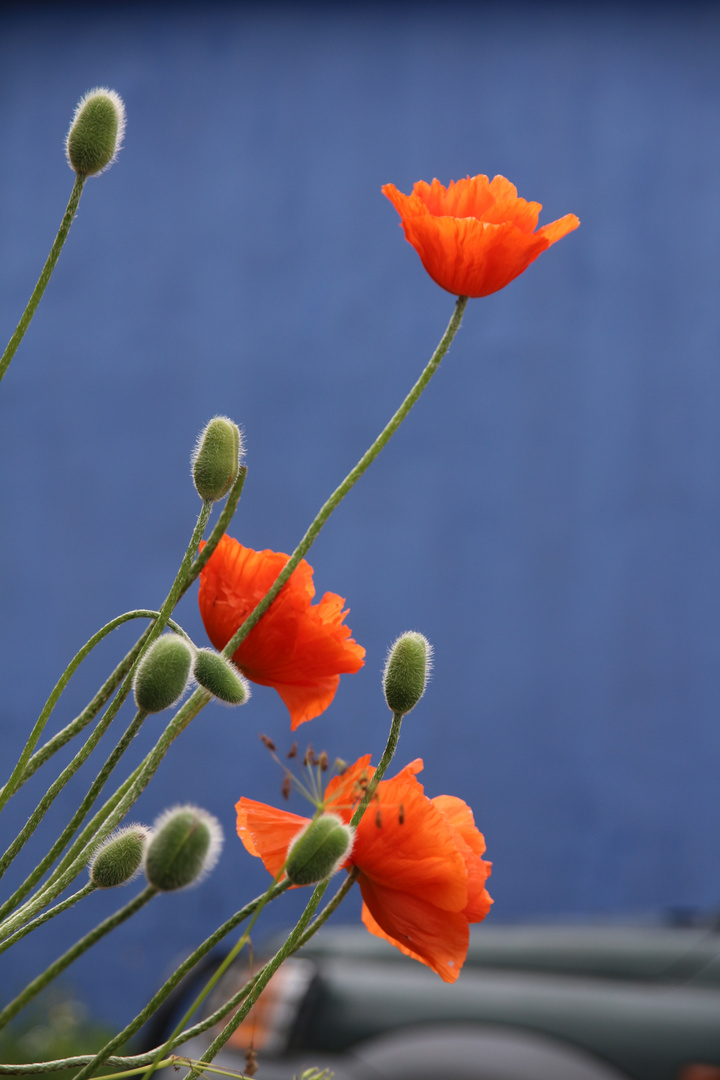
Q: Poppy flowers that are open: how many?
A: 3